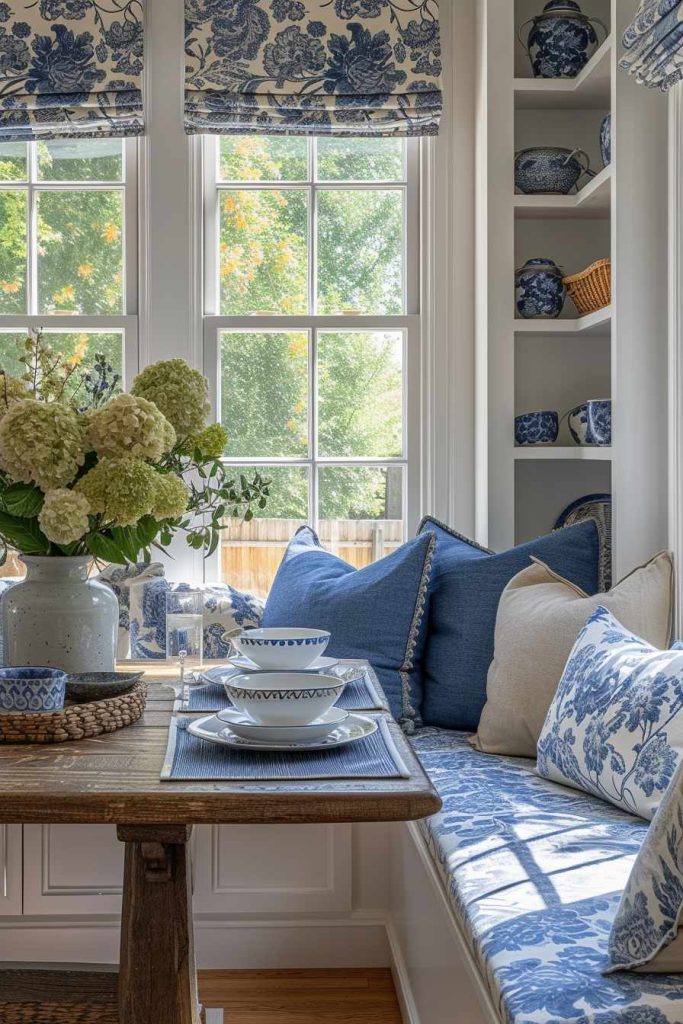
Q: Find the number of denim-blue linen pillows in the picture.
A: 2